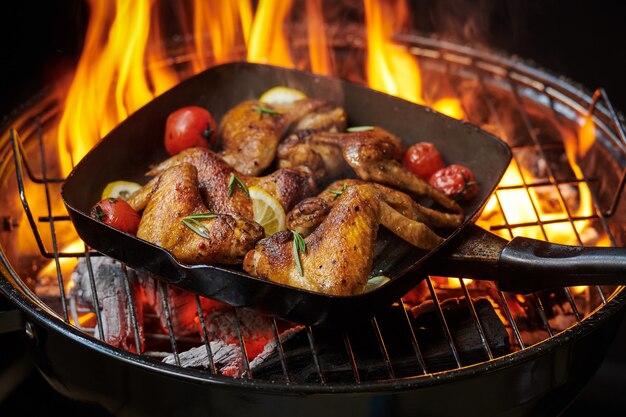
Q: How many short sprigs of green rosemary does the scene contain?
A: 5